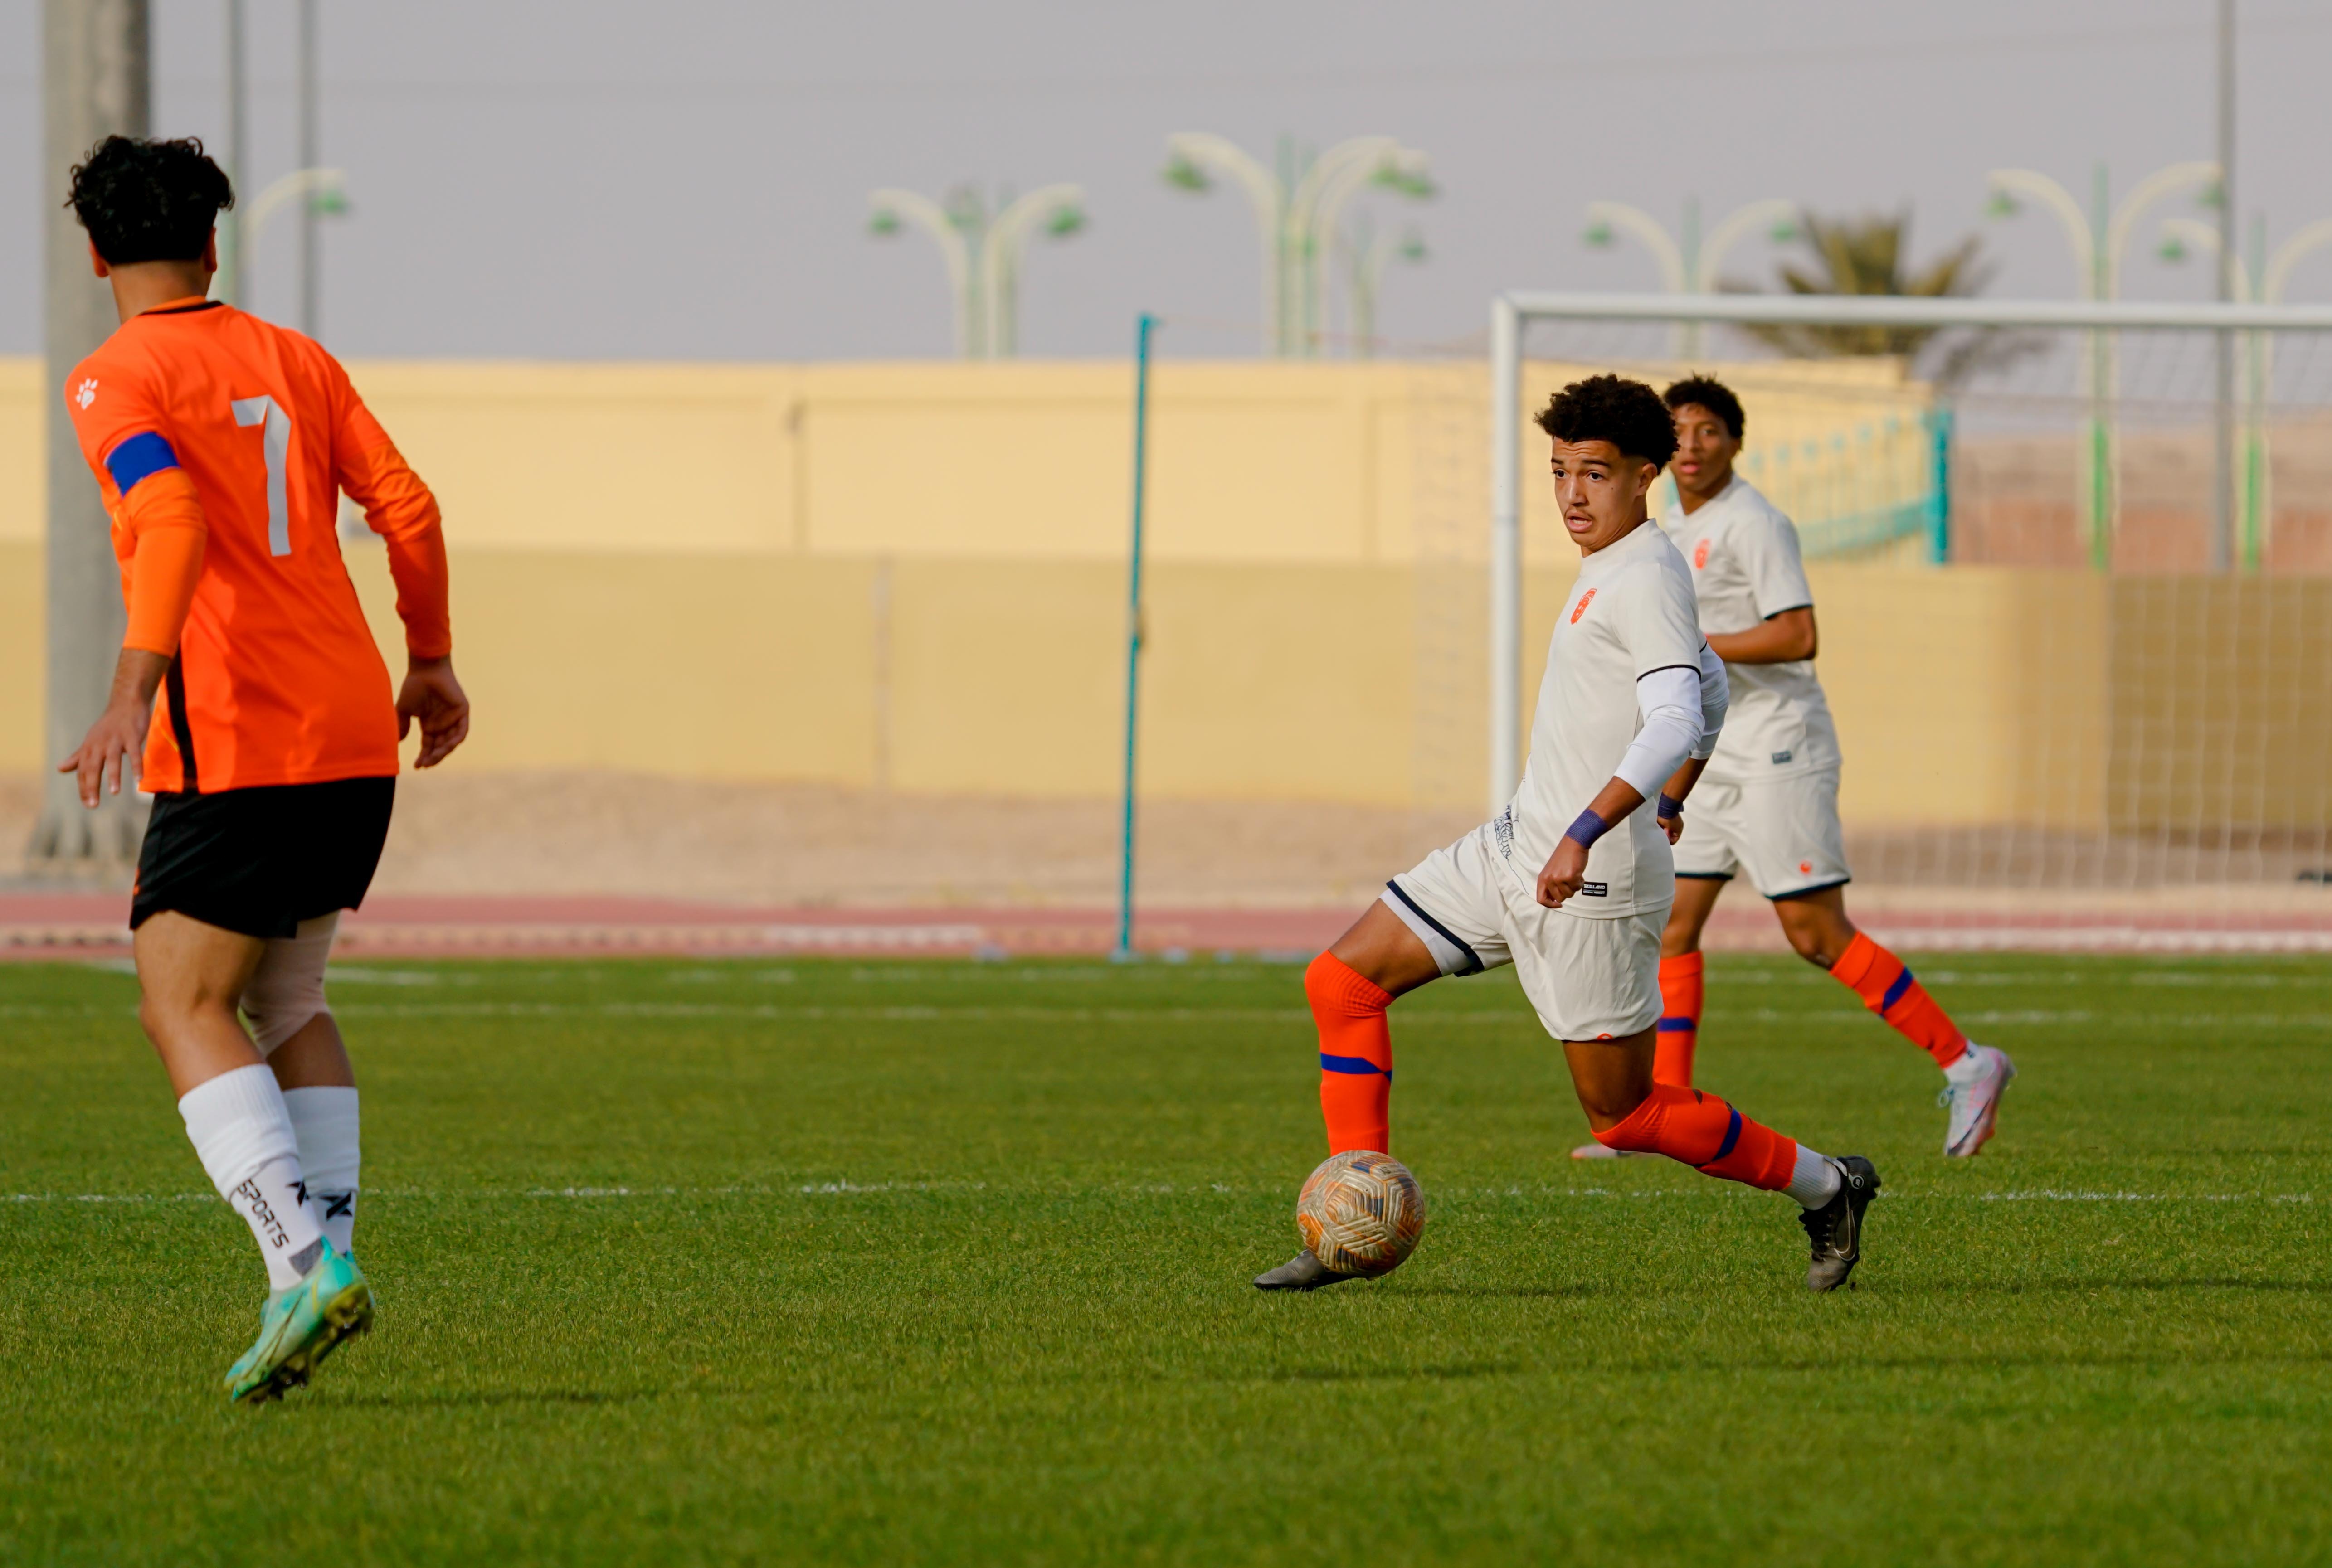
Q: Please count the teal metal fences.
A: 1